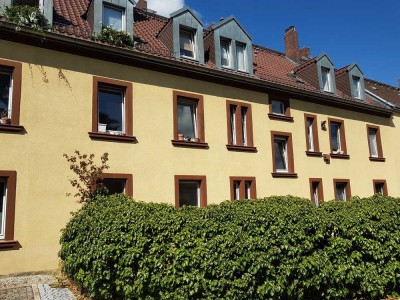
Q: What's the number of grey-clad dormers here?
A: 6